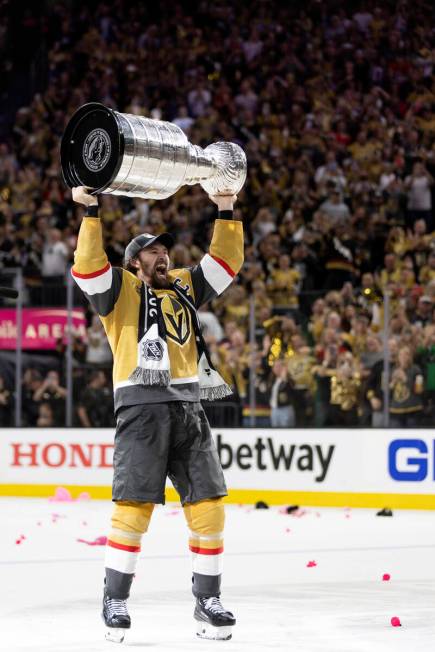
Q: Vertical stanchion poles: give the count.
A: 4